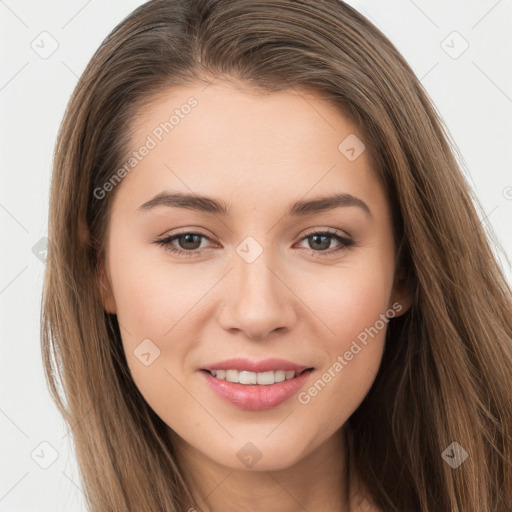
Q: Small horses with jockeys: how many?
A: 0